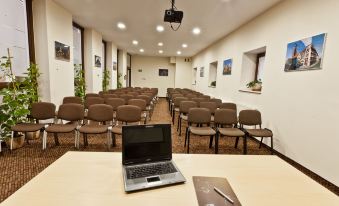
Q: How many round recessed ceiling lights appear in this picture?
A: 9